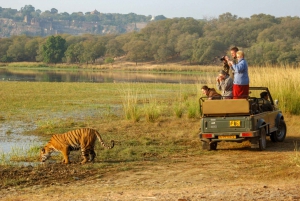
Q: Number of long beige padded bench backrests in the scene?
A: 1